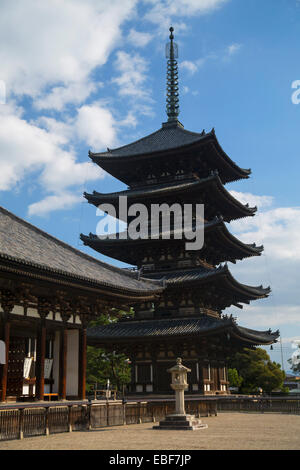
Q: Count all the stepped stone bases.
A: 1